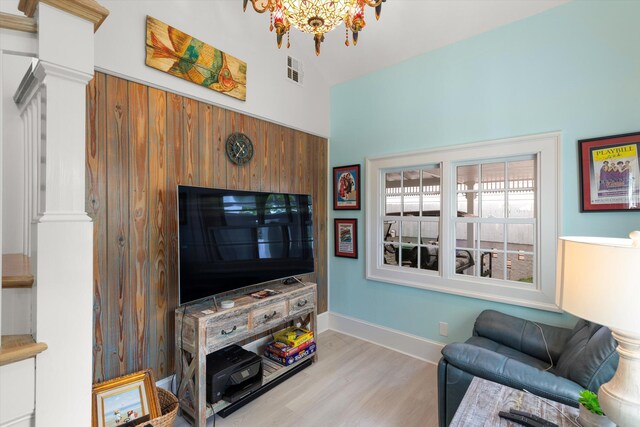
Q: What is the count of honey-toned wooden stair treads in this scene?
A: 2